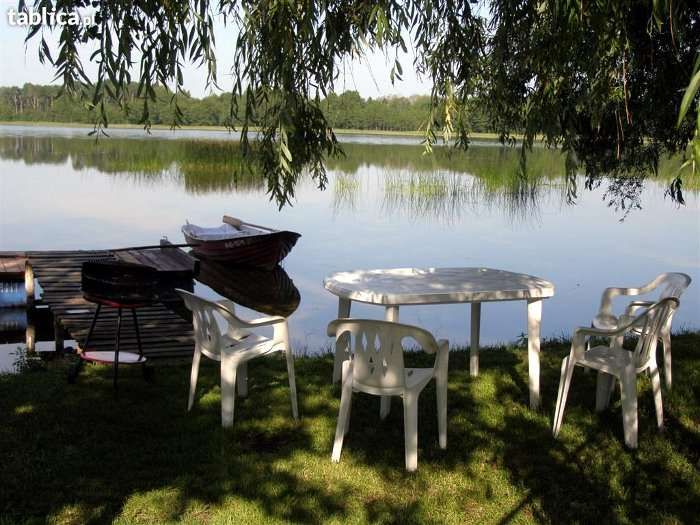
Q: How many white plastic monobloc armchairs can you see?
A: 4